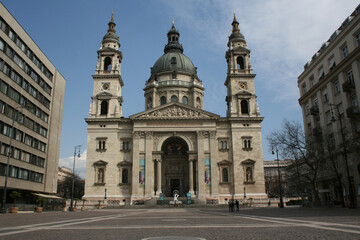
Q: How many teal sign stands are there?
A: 2